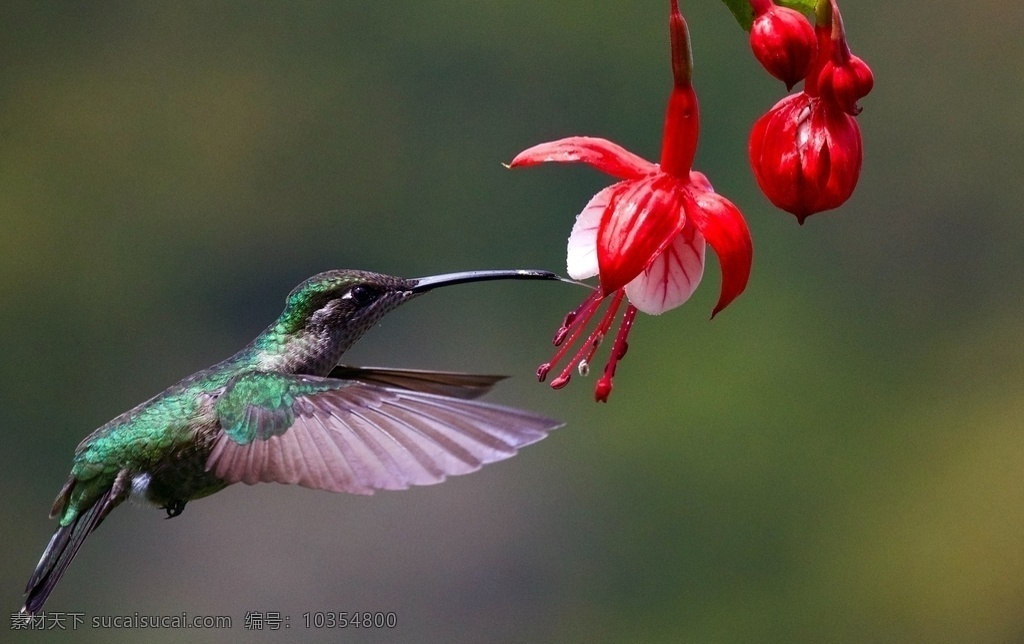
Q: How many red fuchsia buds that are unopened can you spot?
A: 3